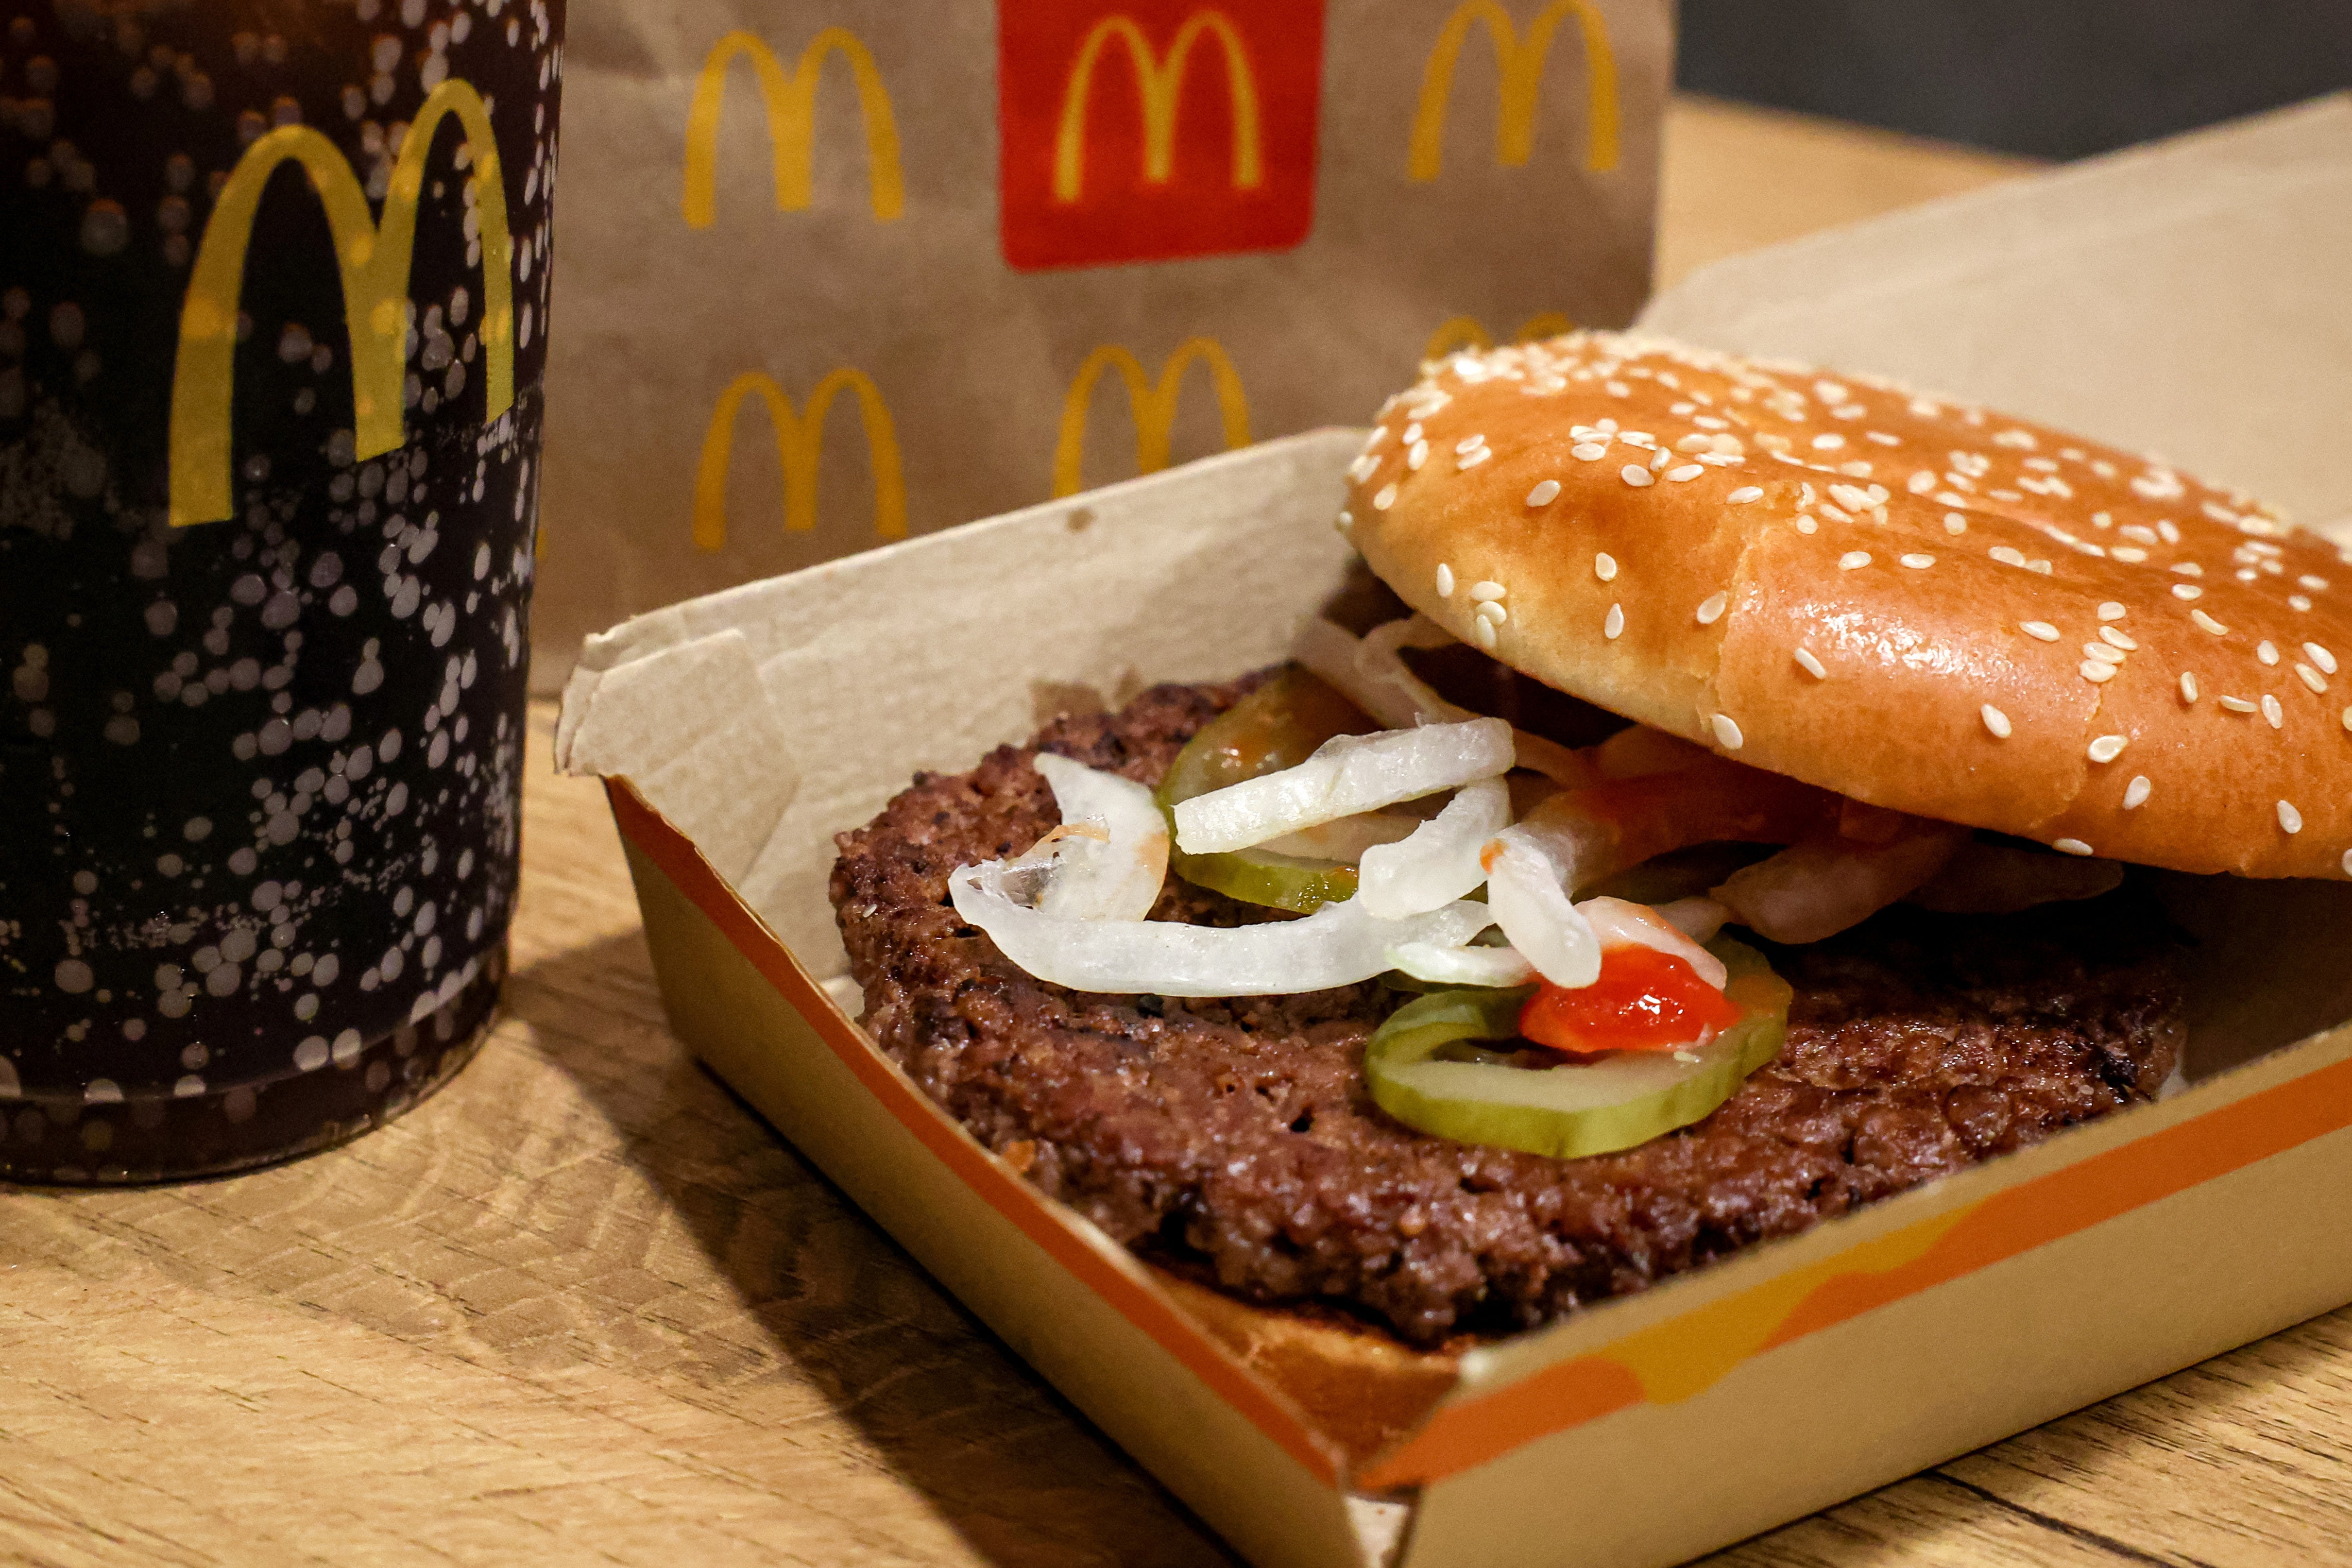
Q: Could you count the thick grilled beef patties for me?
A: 1